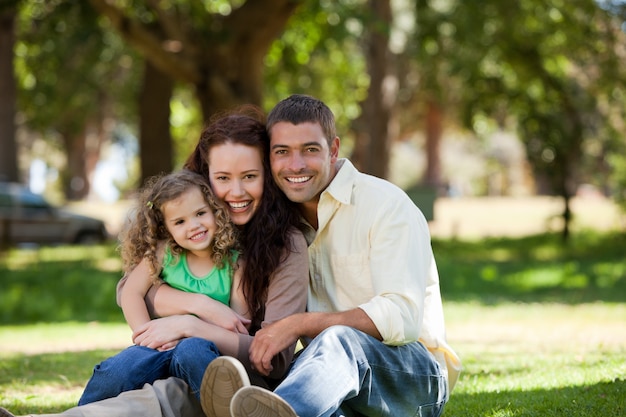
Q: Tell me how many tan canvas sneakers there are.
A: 2